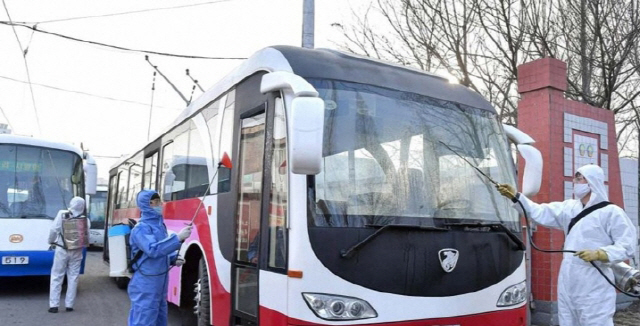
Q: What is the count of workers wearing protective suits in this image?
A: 3